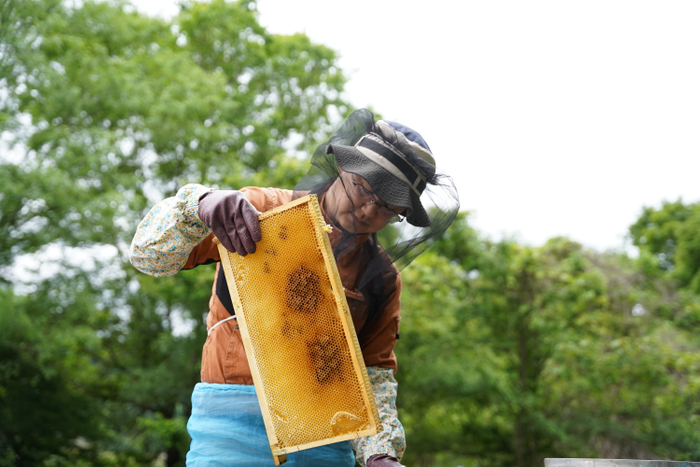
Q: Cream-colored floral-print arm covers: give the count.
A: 2